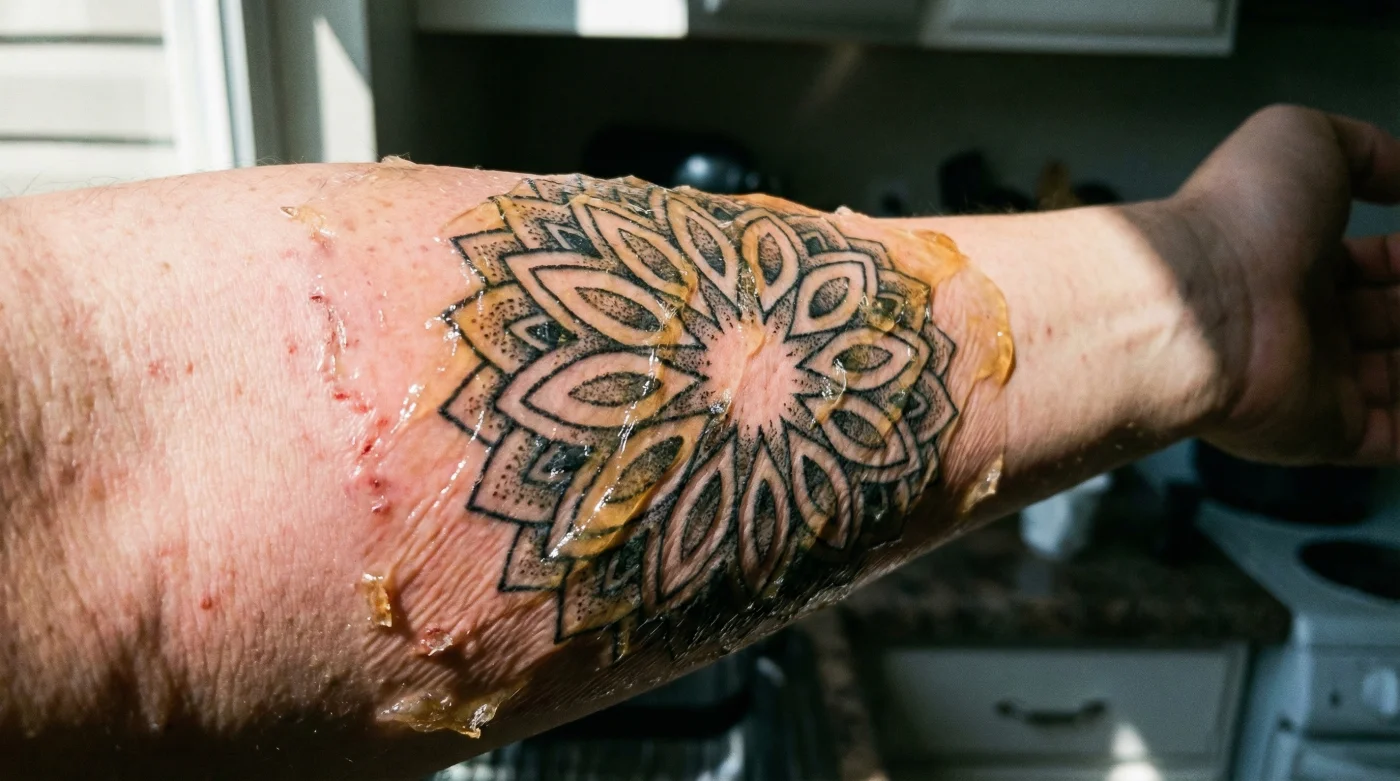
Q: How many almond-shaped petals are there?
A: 12